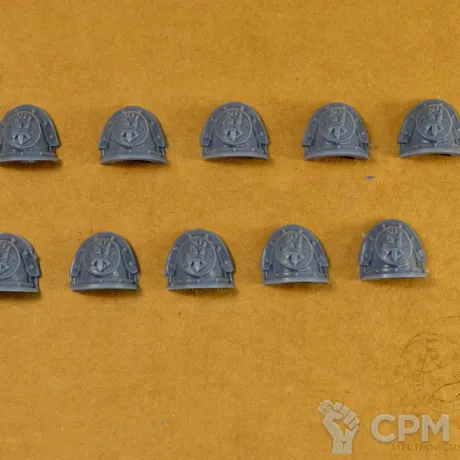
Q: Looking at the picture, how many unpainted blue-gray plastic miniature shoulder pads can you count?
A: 10